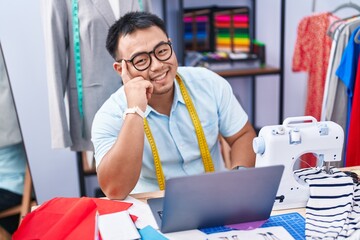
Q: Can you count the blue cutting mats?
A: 1